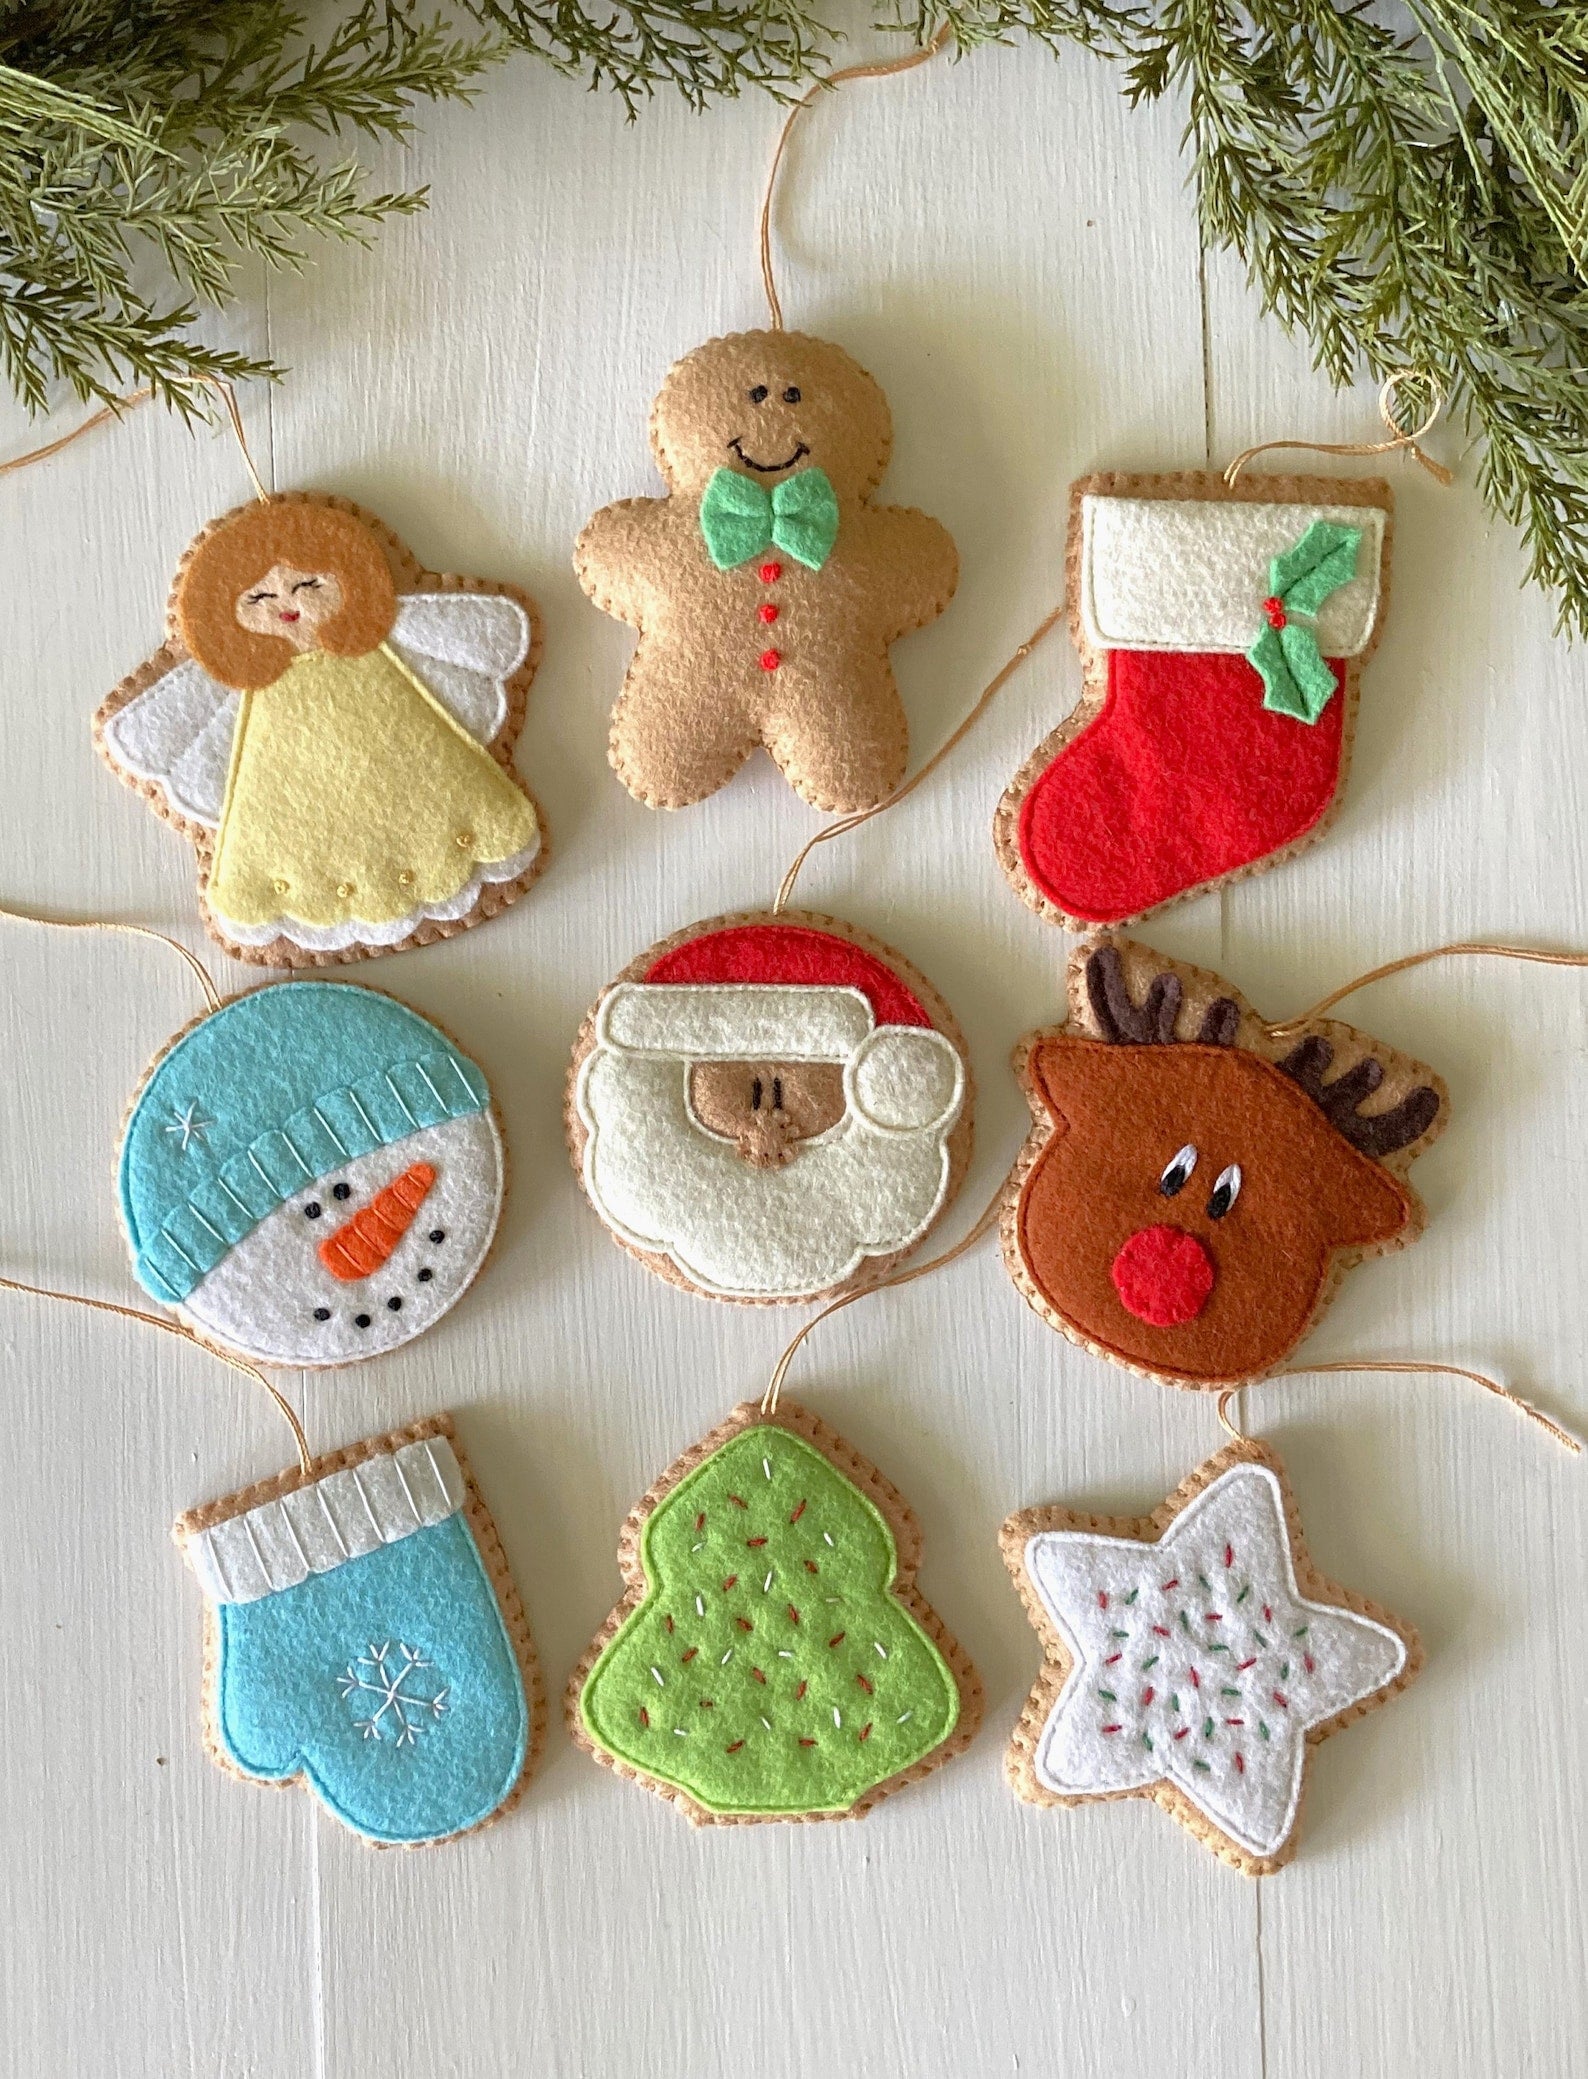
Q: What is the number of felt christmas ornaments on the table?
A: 9